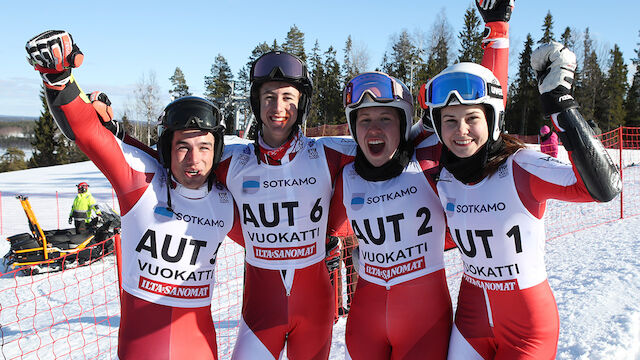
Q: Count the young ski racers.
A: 4